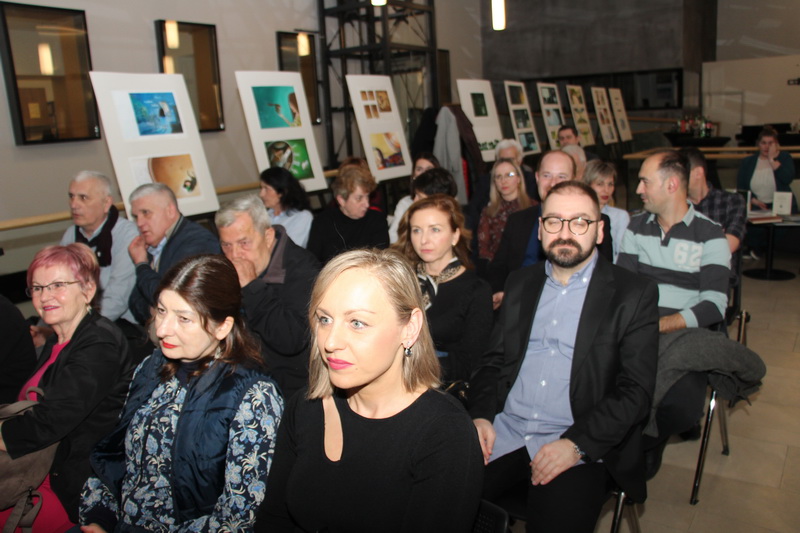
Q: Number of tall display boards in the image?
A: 9